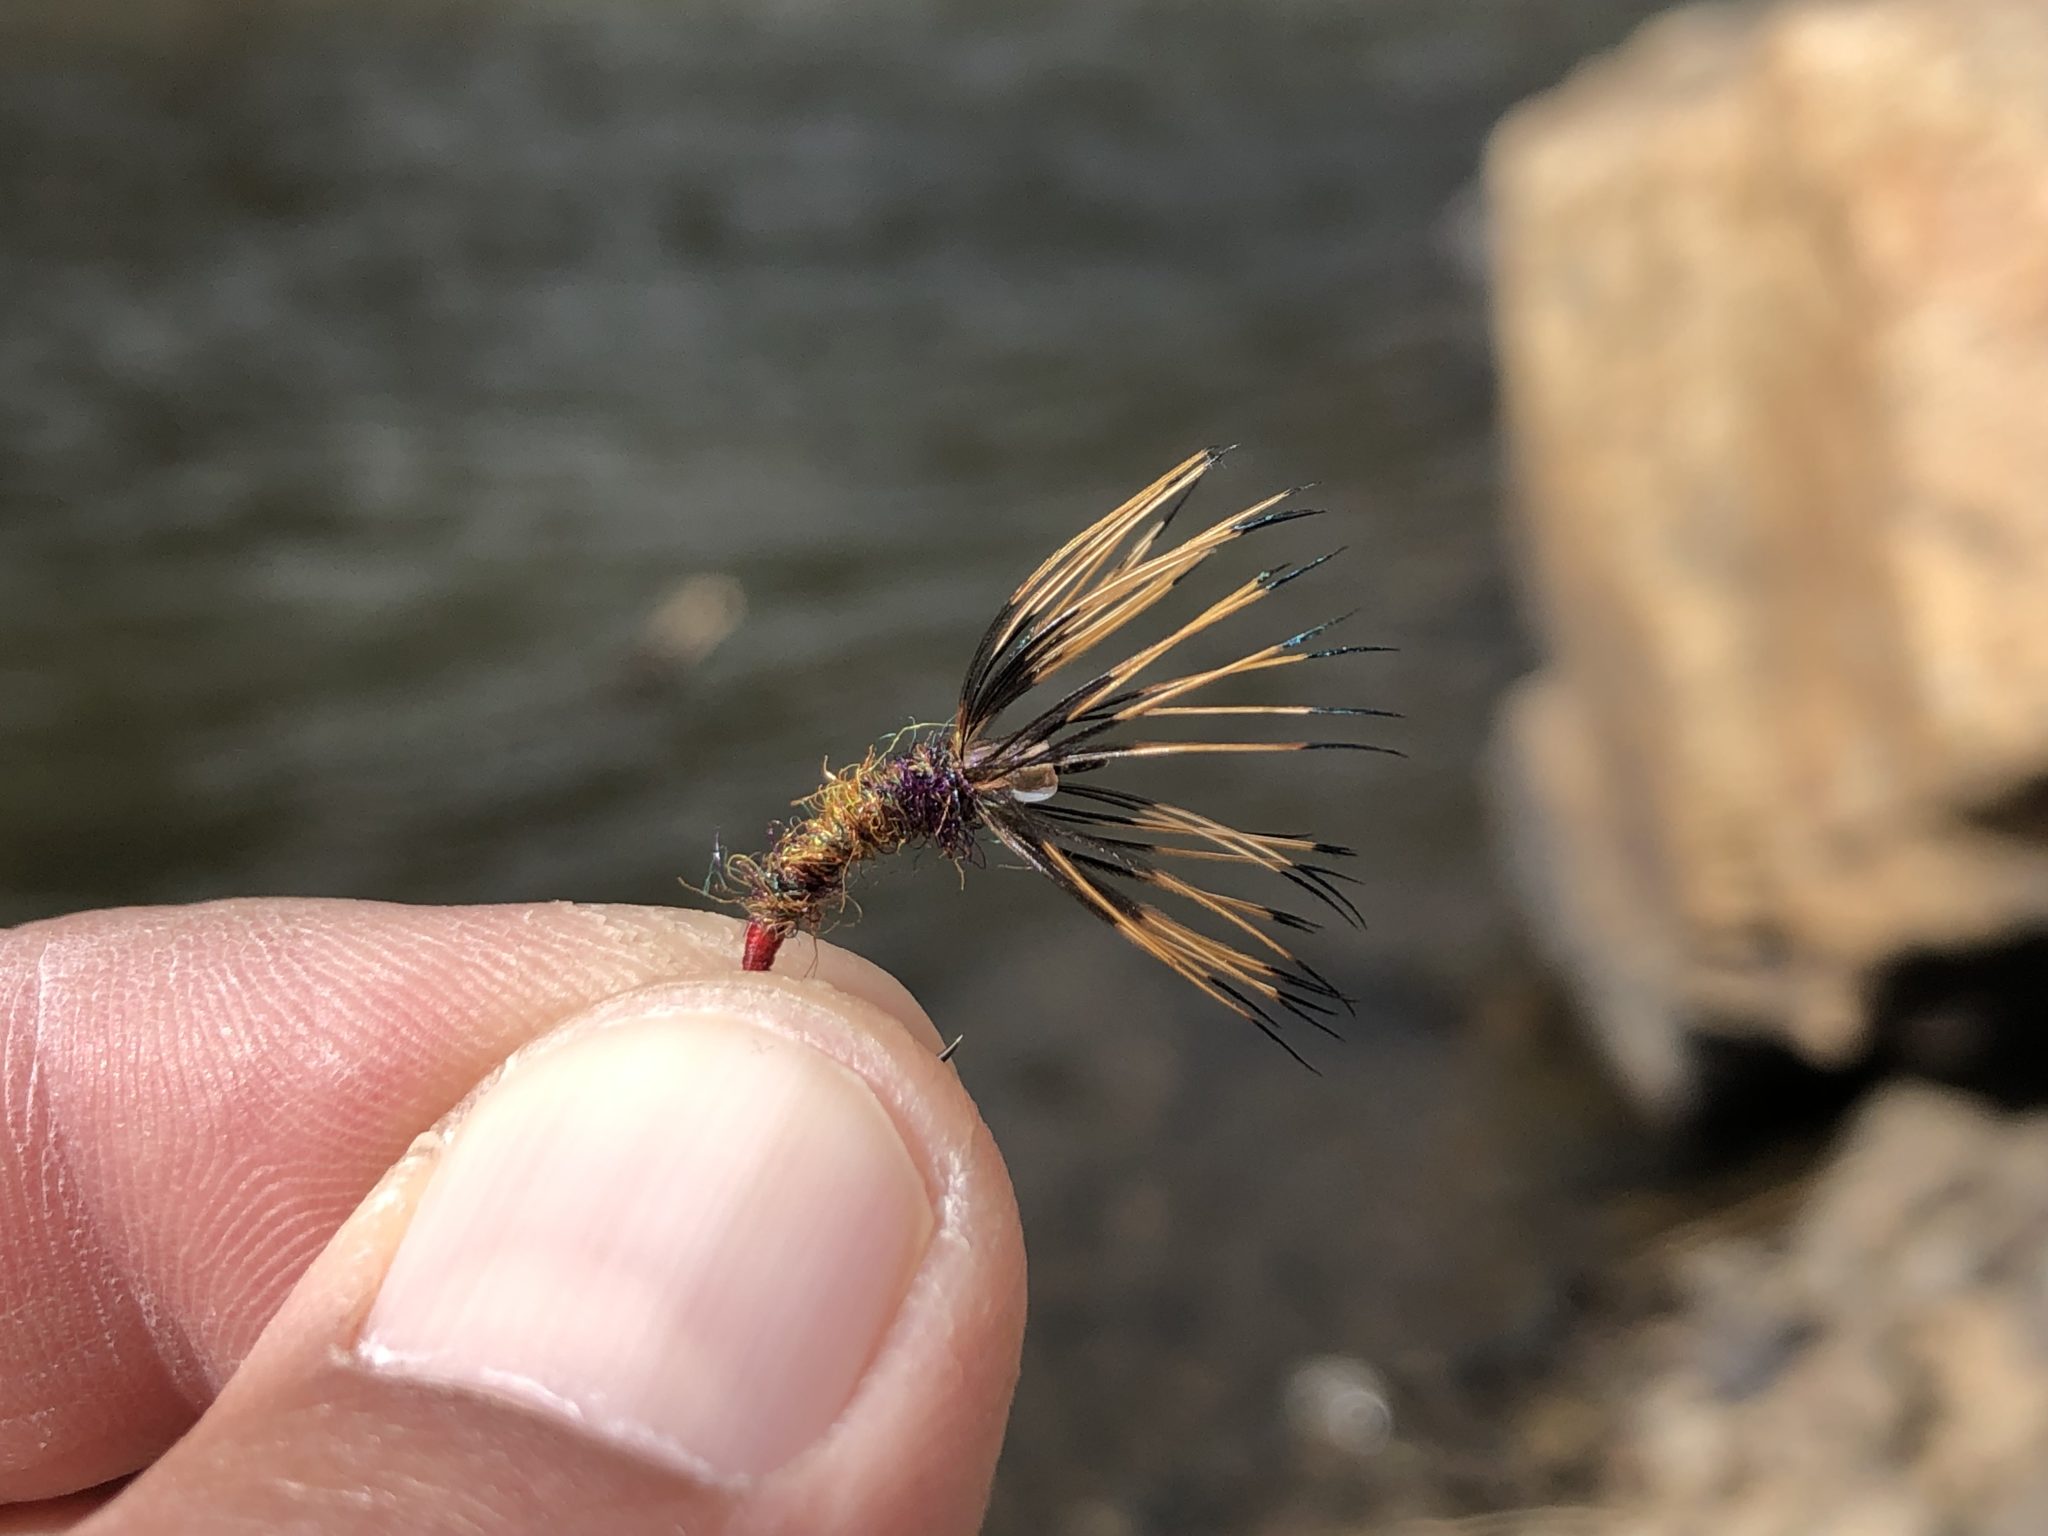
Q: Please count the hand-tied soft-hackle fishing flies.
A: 1